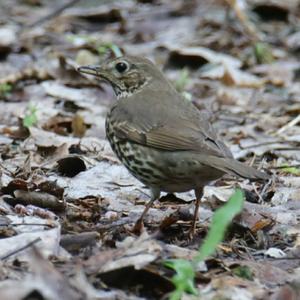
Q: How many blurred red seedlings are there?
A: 0